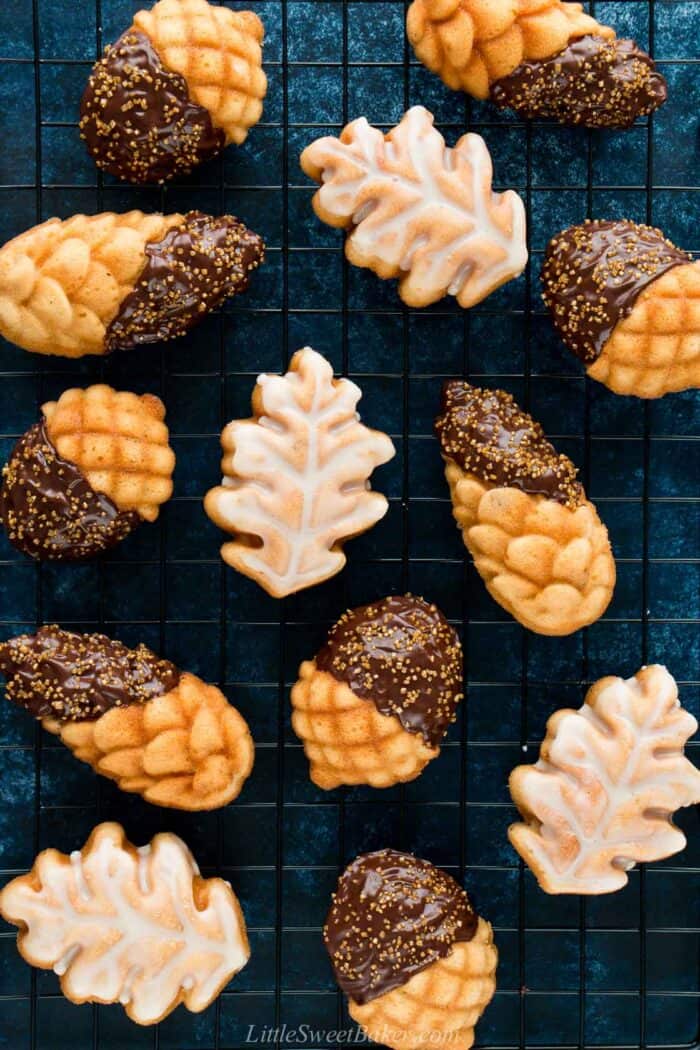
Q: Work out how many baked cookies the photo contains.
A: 13